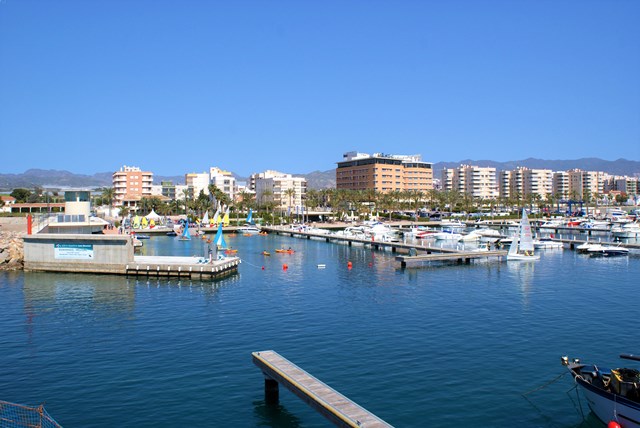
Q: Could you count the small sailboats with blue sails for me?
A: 3